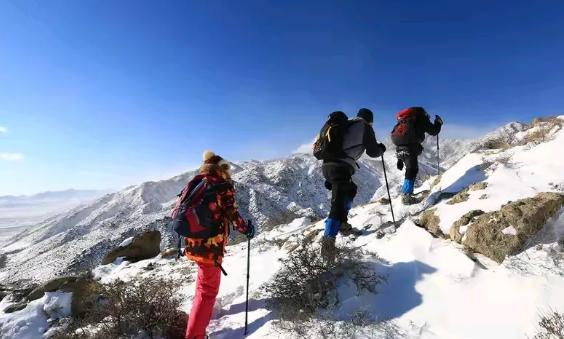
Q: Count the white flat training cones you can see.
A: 0